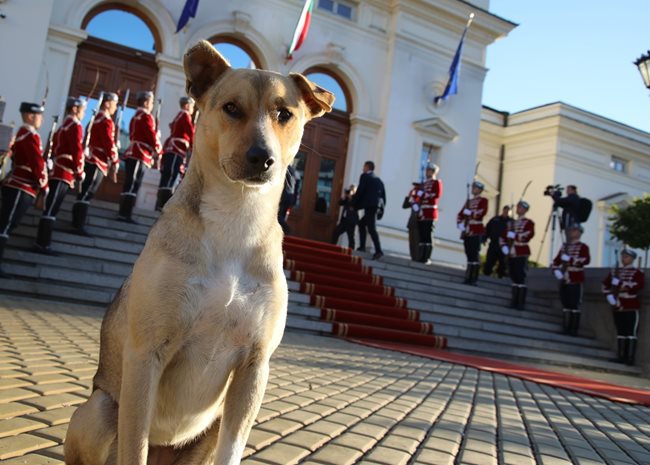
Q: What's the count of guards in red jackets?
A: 10